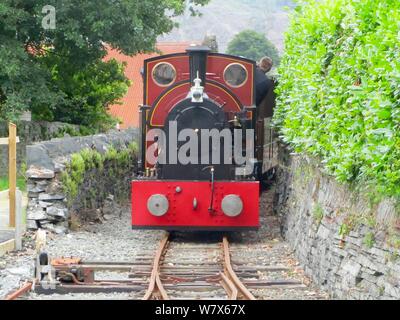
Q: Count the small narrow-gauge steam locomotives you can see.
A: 1